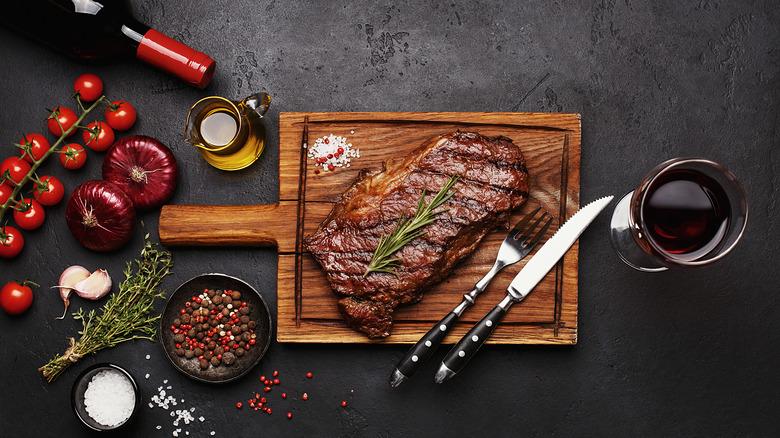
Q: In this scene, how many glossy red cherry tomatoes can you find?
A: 12